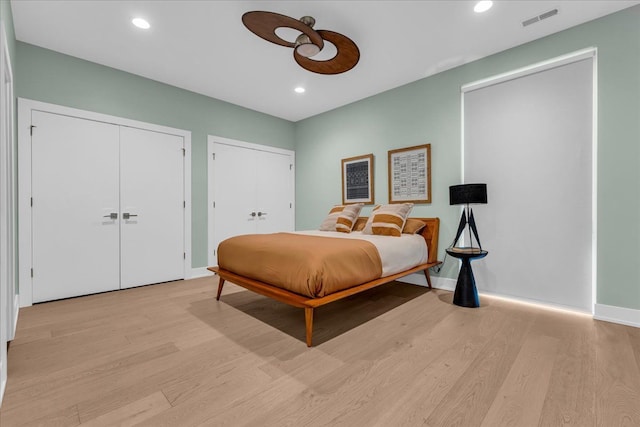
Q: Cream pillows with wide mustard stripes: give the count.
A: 2